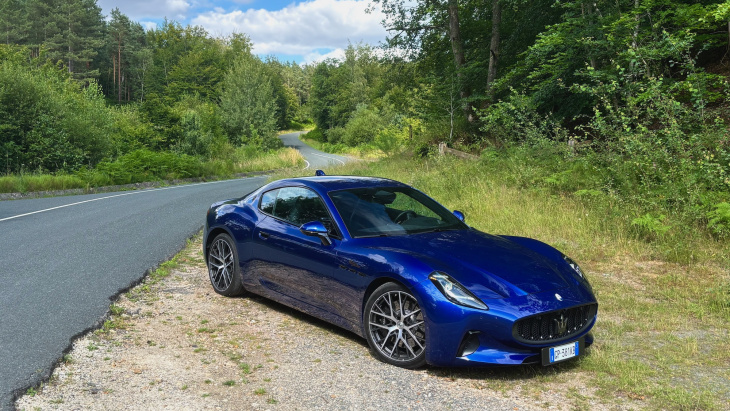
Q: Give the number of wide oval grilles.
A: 1